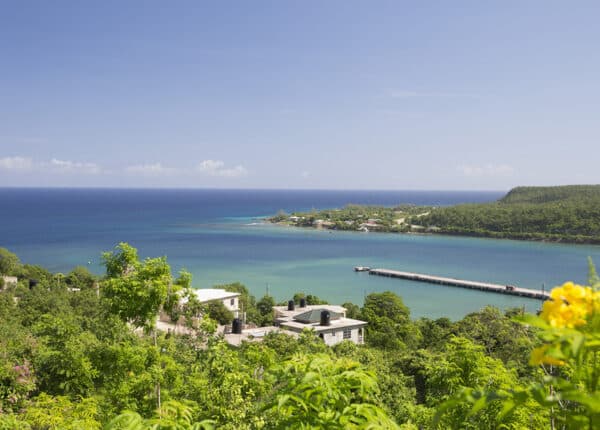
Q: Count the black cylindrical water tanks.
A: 4